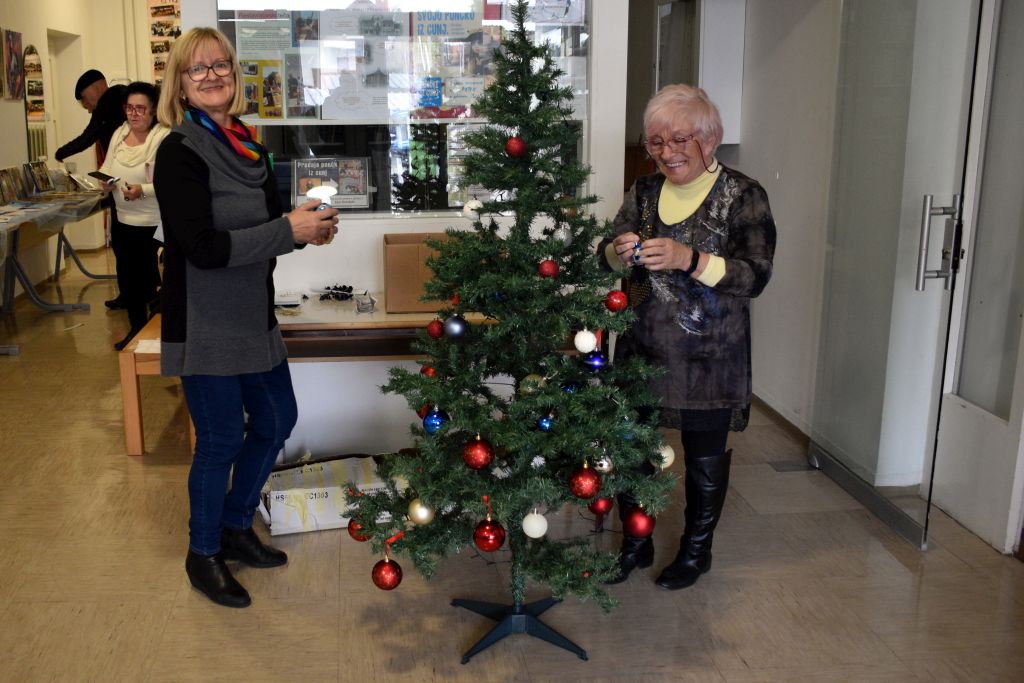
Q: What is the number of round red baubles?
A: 13